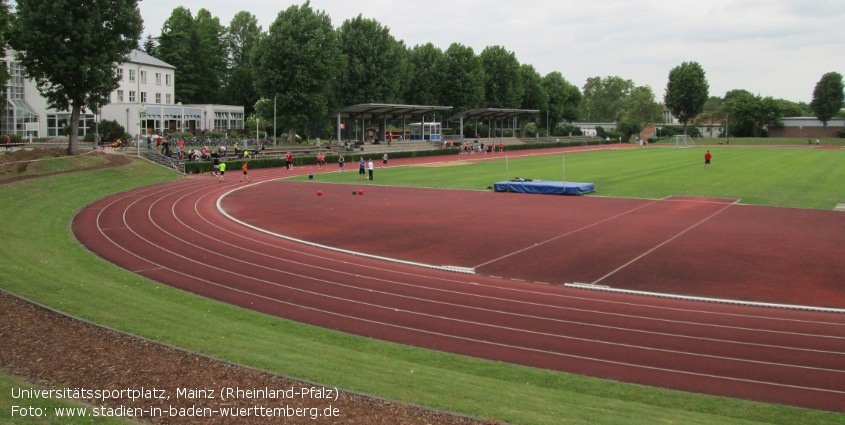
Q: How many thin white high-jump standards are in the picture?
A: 2